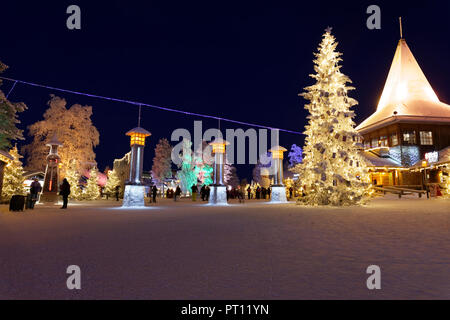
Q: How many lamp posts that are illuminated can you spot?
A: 3